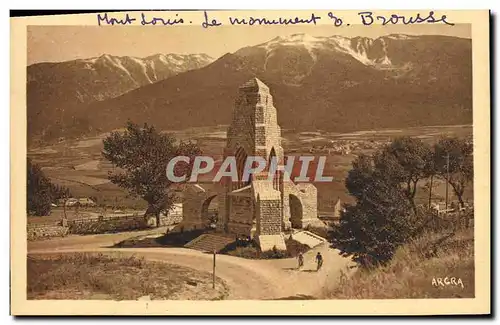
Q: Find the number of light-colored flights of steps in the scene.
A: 2